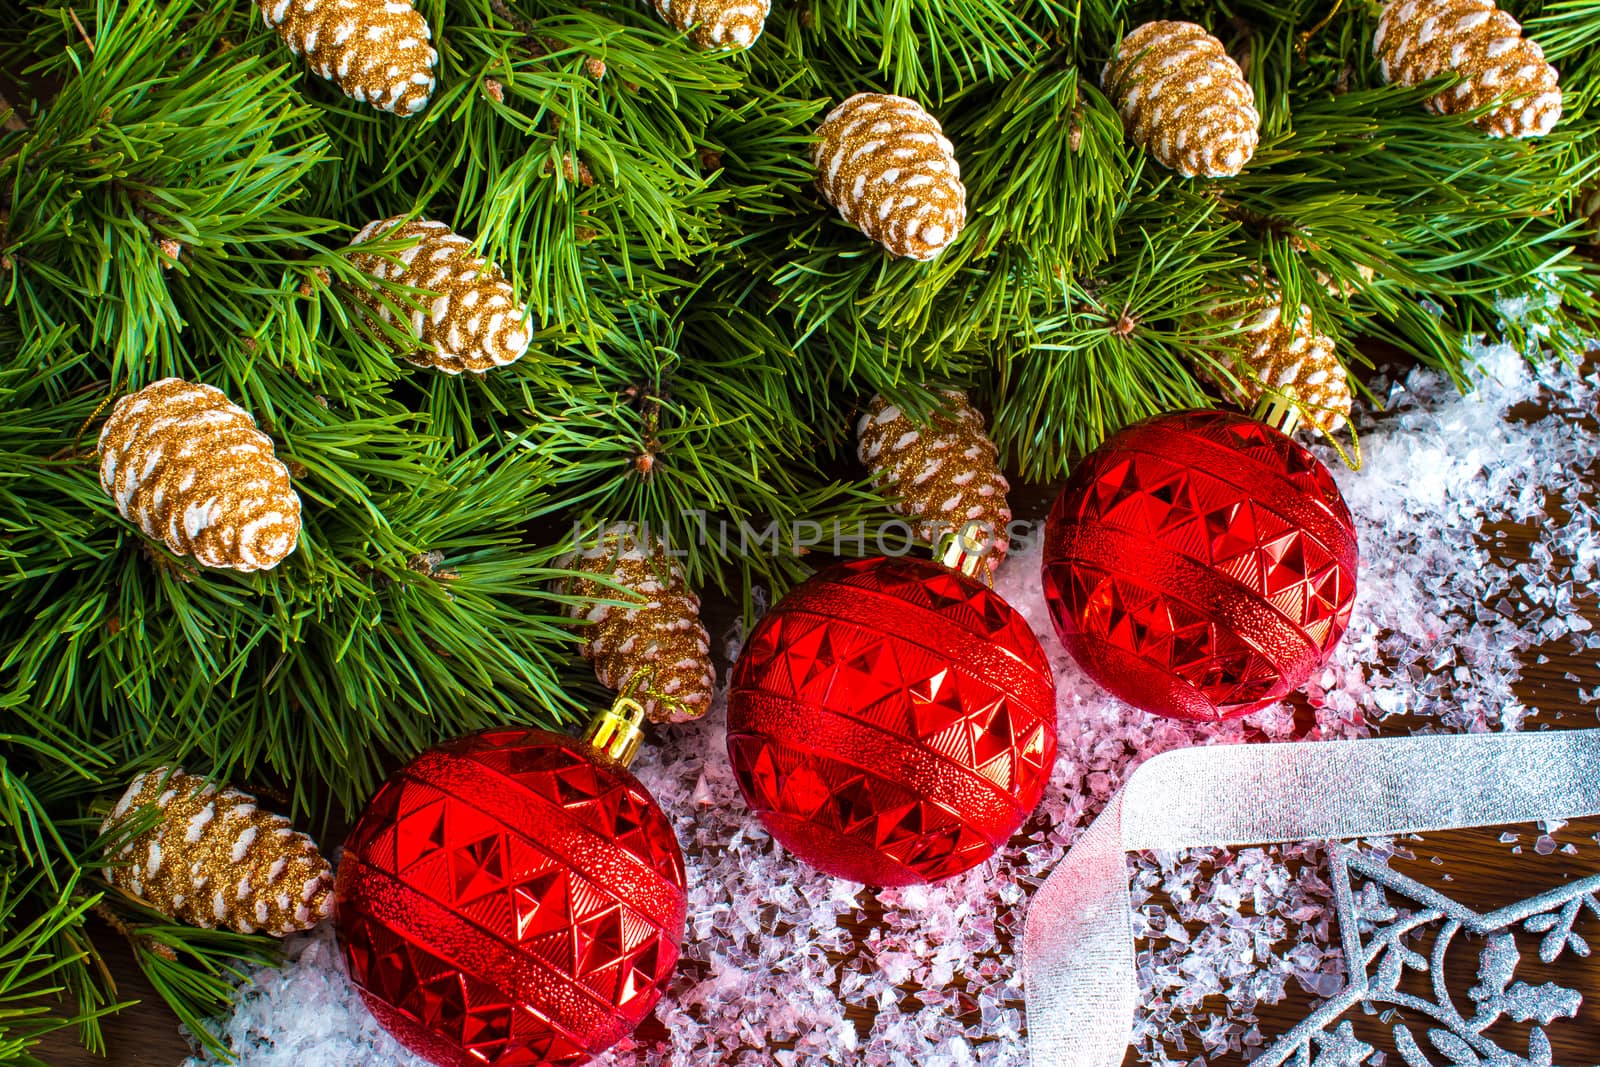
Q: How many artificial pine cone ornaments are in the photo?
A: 11